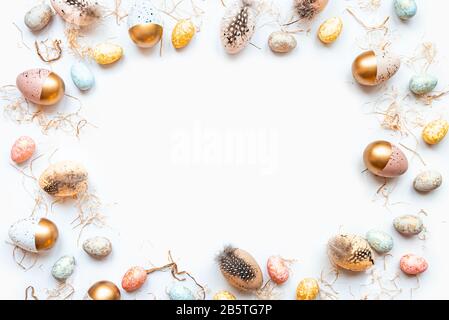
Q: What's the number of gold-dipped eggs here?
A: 6